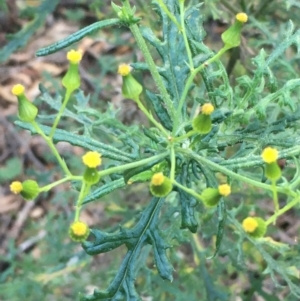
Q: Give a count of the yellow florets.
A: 12